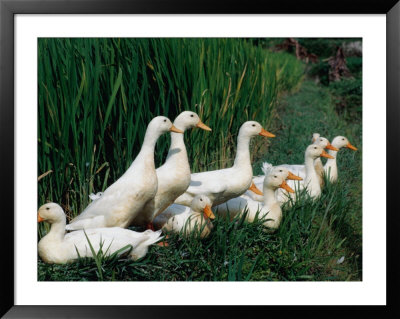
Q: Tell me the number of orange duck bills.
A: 11